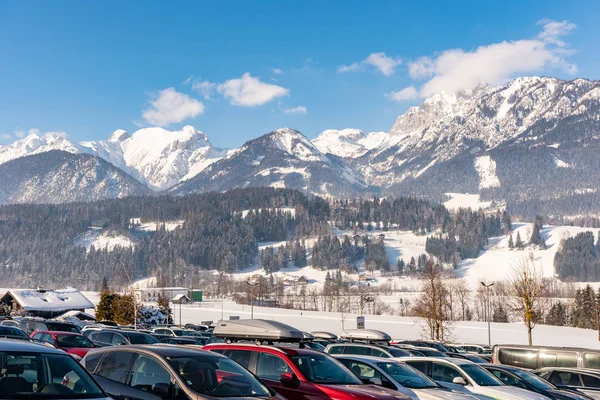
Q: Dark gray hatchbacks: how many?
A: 1